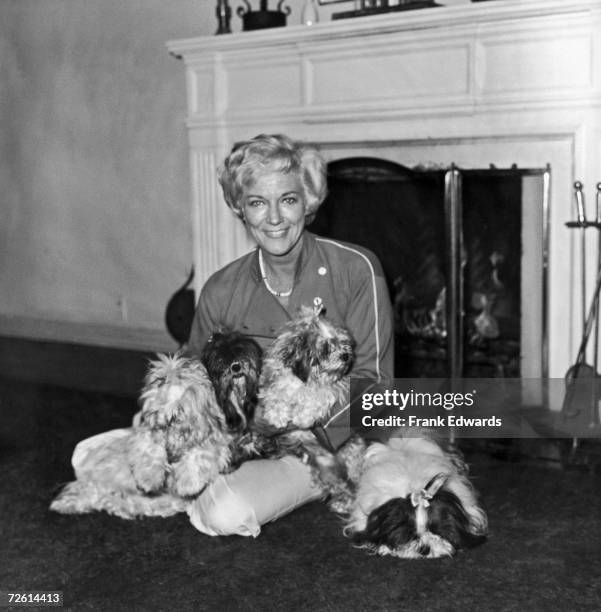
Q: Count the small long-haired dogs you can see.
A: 4